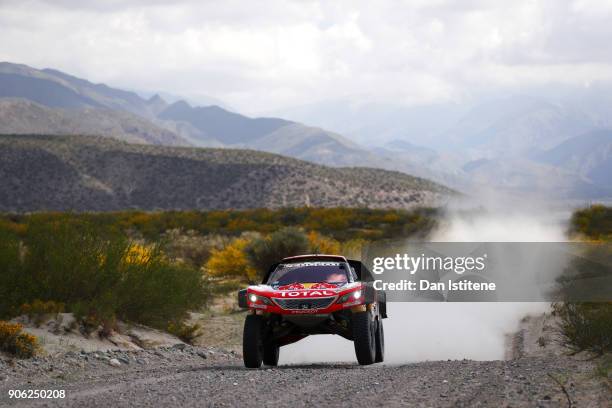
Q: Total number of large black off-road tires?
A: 4